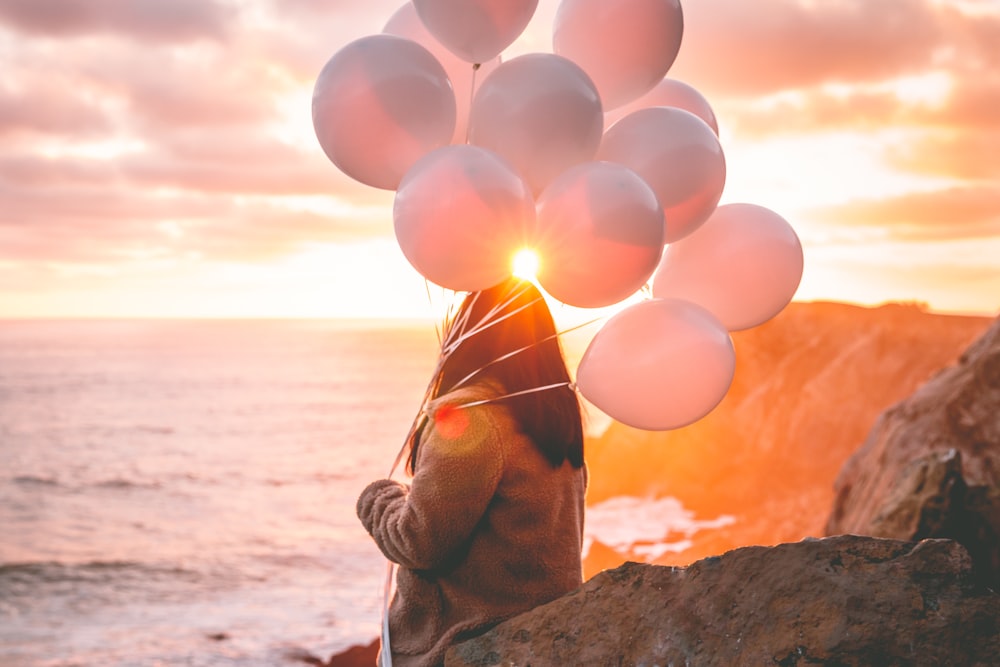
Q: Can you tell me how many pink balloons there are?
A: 11